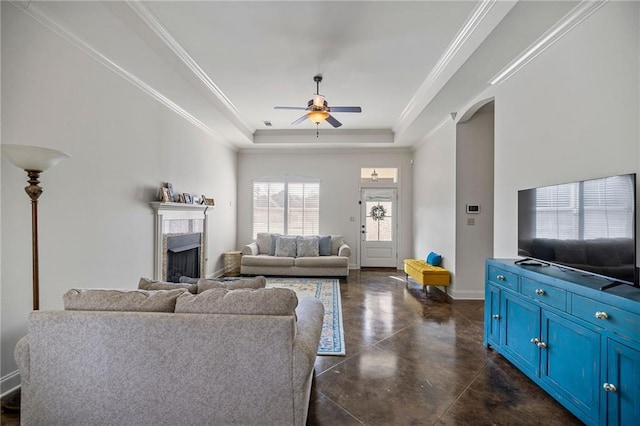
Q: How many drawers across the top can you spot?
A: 3